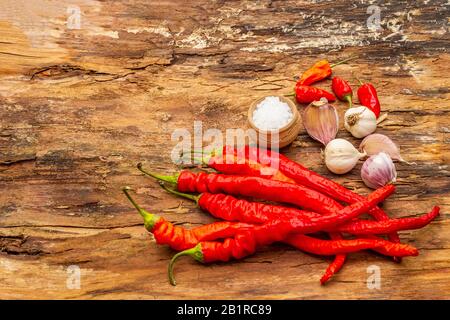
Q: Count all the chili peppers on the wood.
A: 10